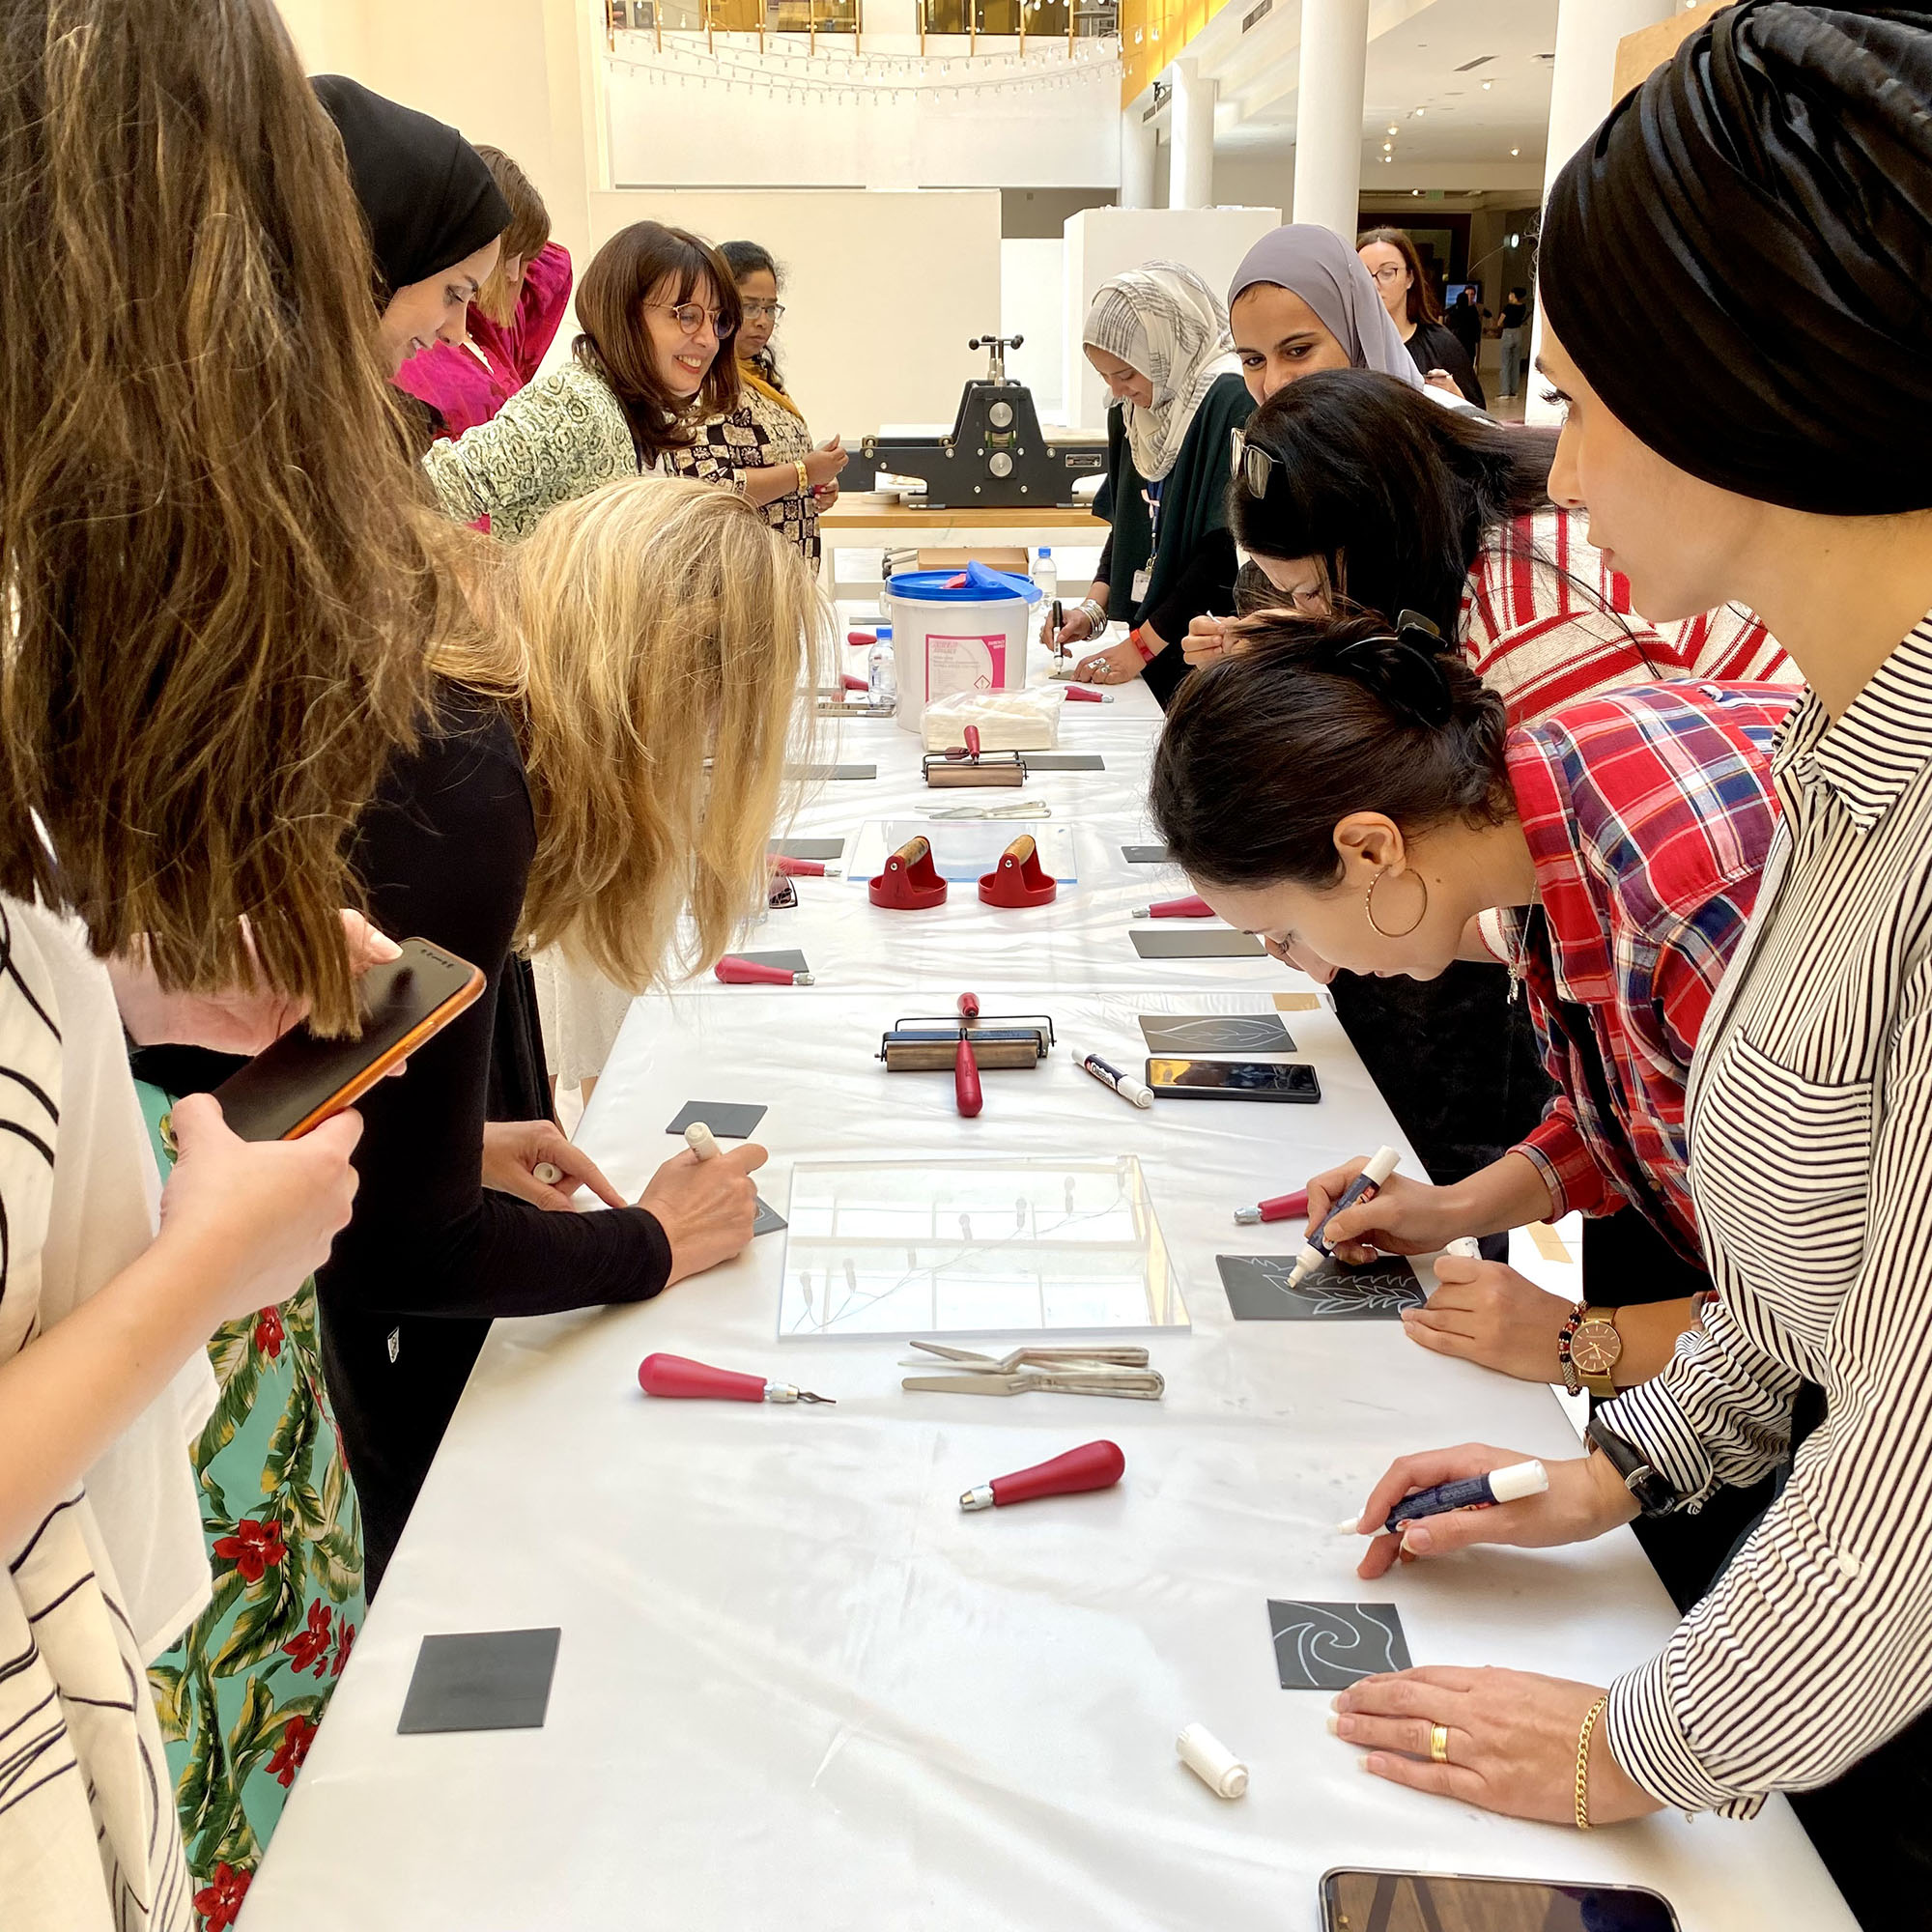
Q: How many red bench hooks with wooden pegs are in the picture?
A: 2